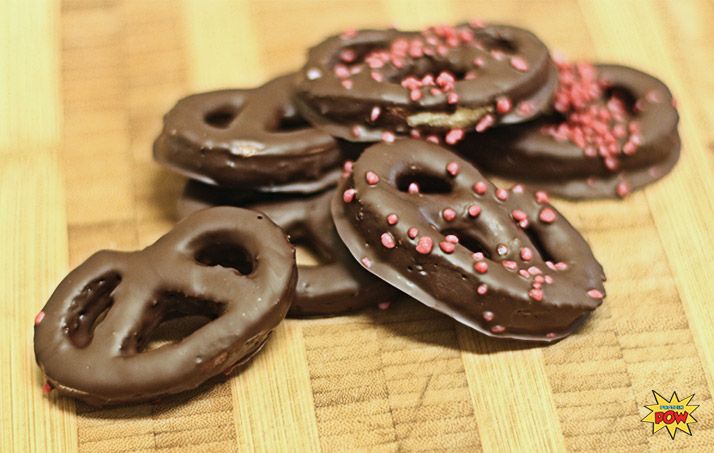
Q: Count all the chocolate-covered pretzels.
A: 6